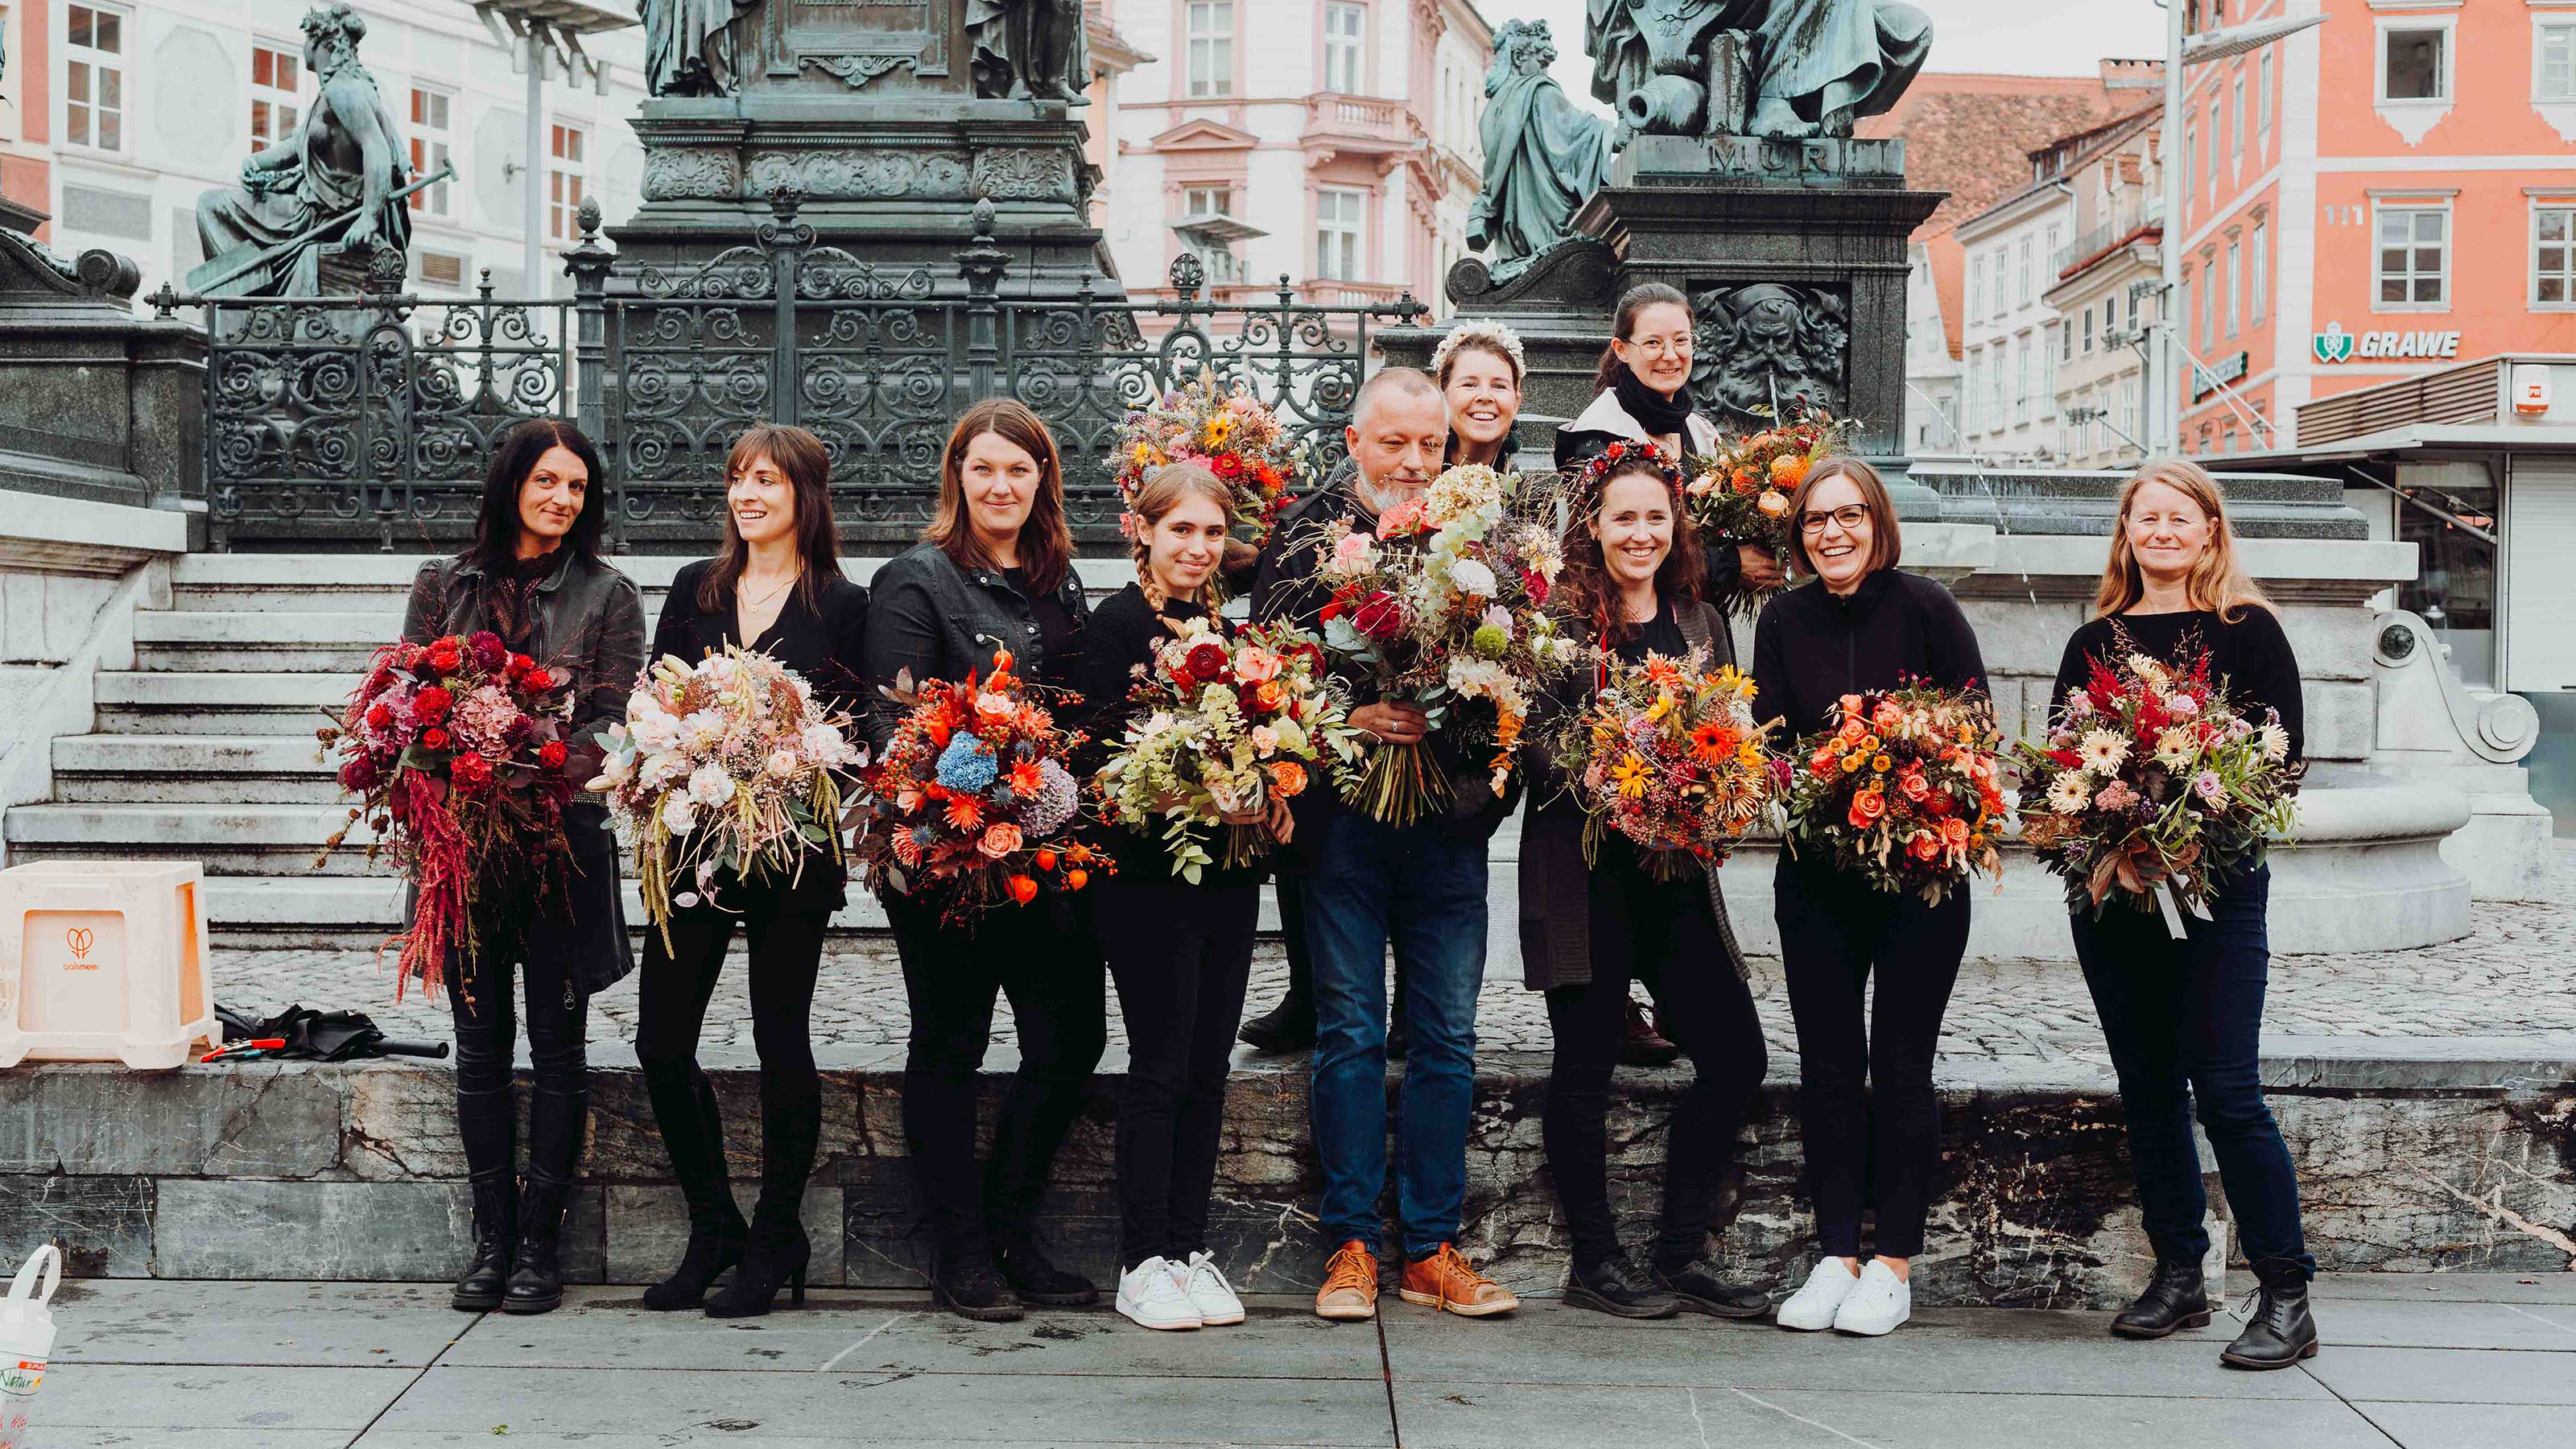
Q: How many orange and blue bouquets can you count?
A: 1